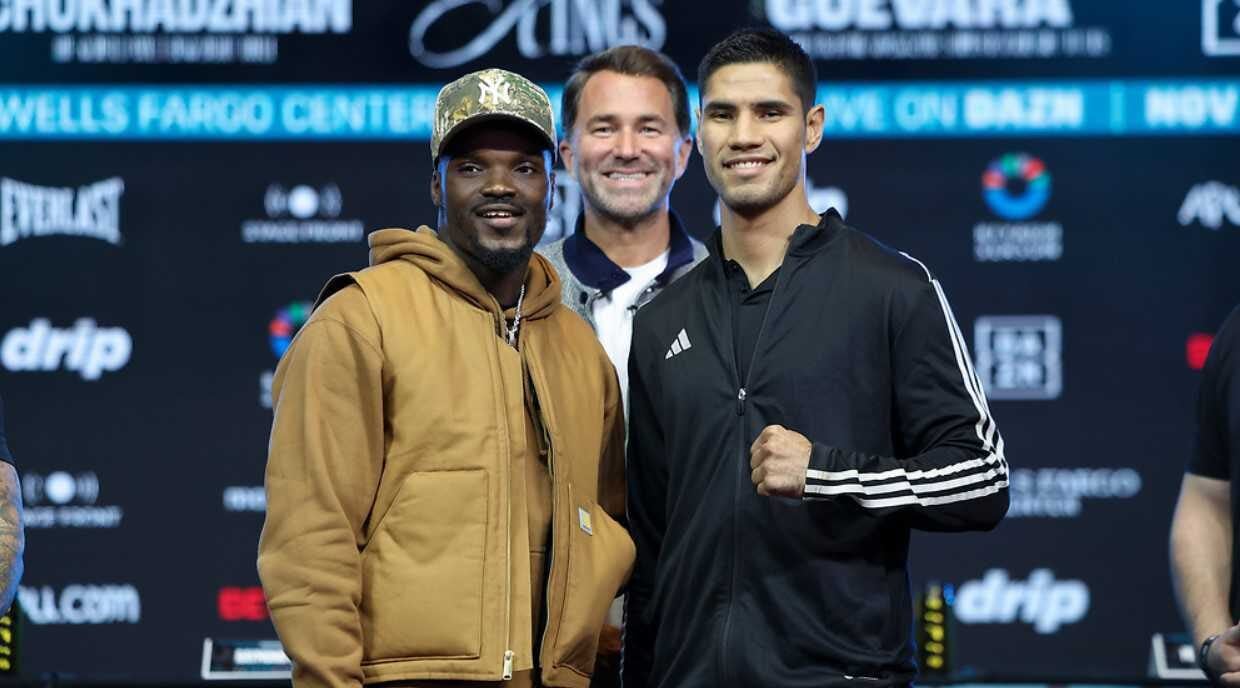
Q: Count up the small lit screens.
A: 2